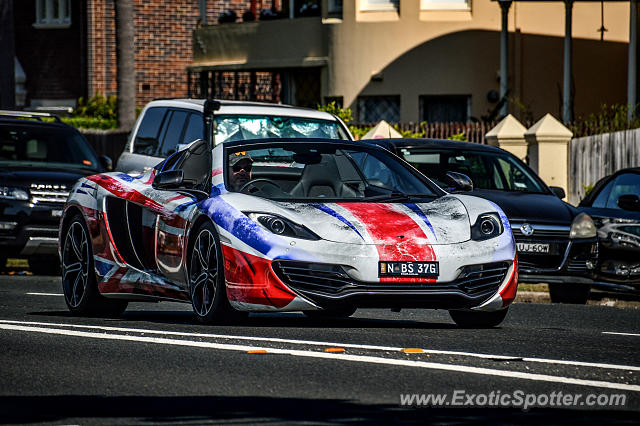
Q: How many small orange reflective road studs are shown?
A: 3